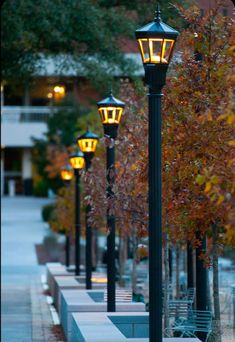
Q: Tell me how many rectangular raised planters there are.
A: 4